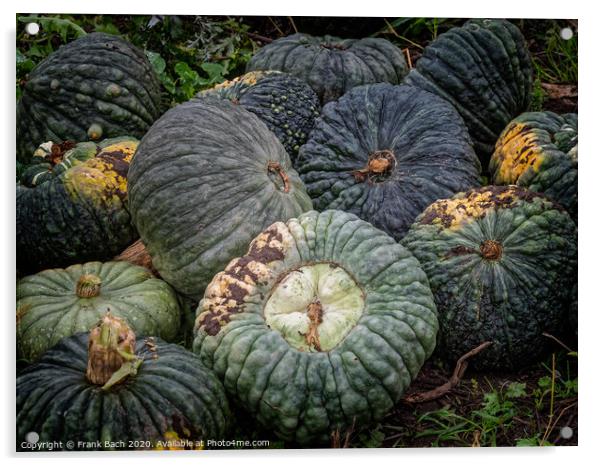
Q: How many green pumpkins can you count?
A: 12